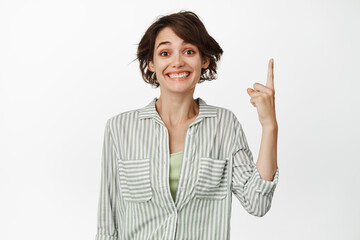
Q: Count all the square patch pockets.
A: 2